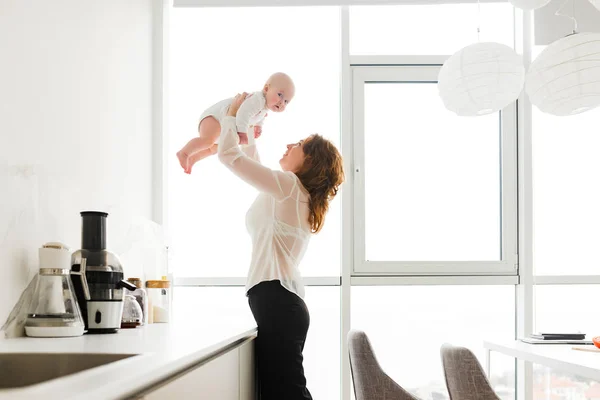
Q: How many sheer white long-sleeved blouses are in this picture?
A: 1